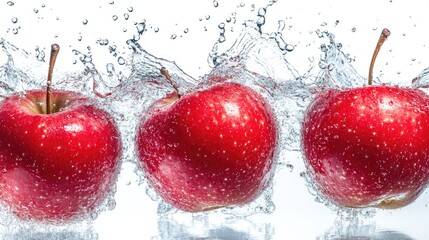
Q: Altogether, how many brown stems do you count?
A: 3